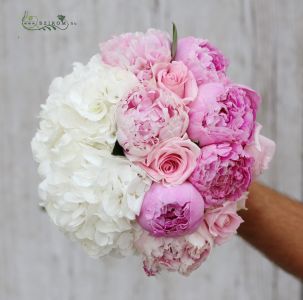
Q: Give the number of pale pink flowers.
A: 7